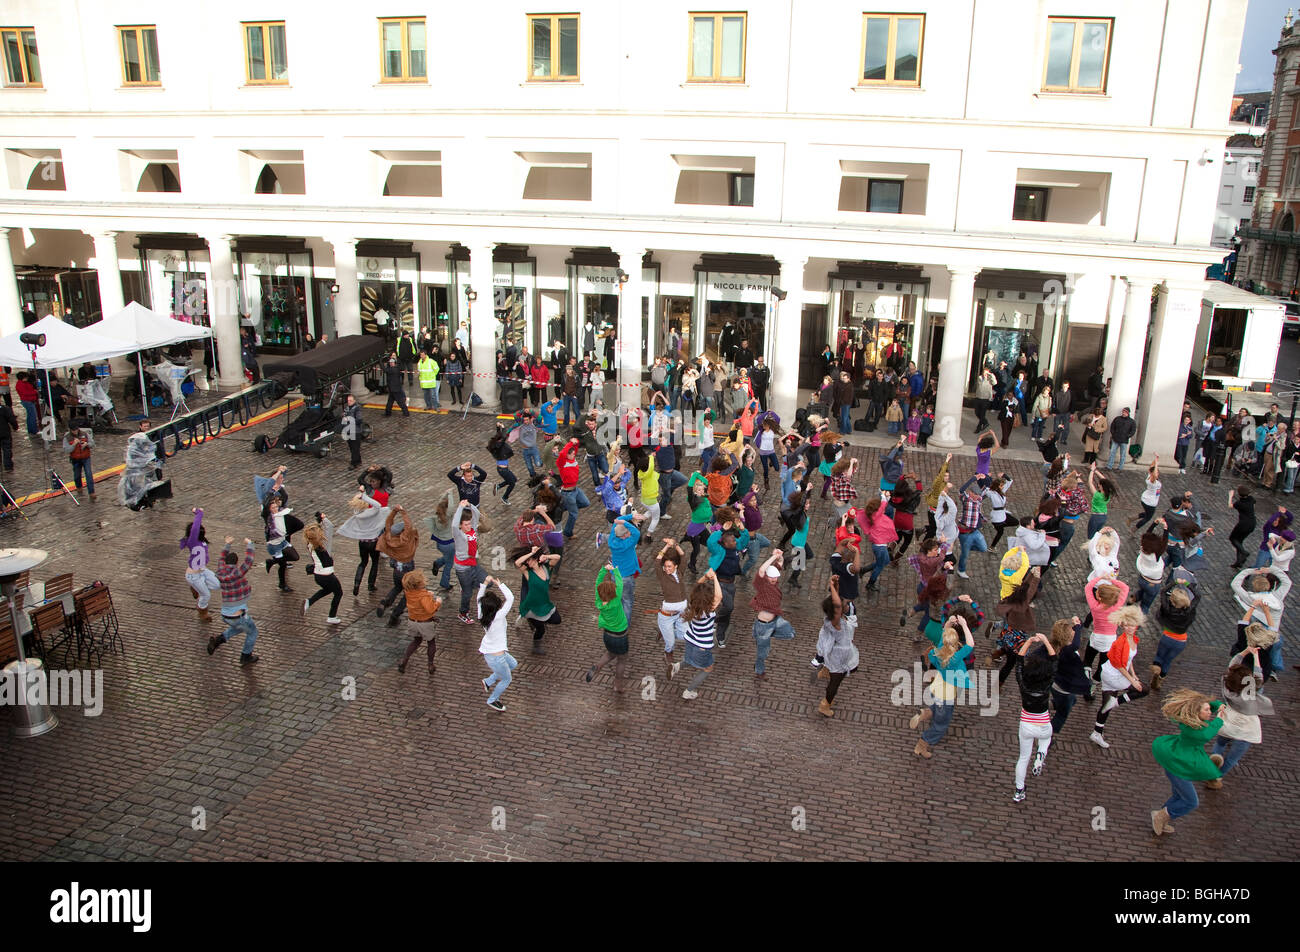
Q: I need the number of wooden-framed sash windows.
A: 8